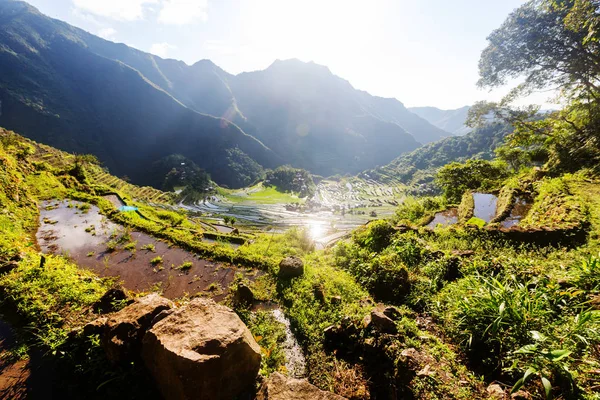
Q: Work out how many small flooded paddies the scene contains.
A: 3